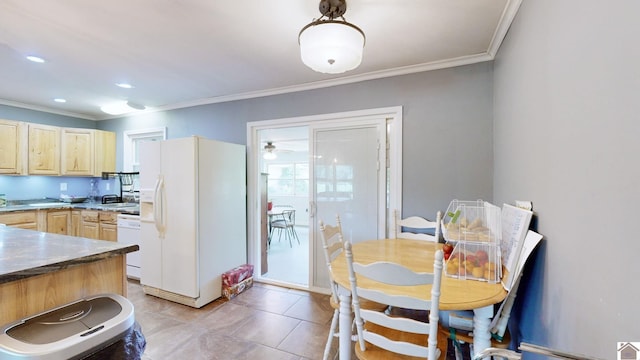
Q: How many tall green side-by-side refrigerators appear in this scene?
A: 0